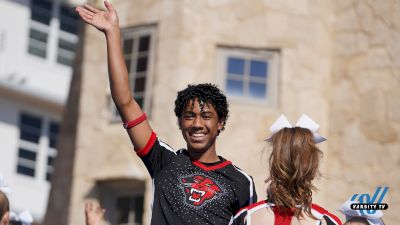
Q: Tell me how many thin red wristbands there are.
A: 1